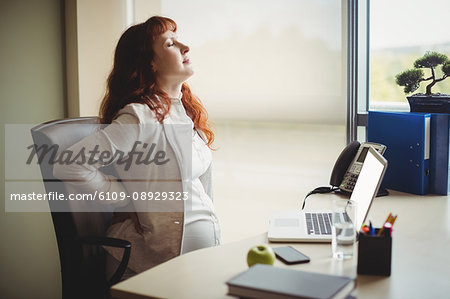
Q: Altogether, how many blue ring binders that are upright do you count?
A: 2